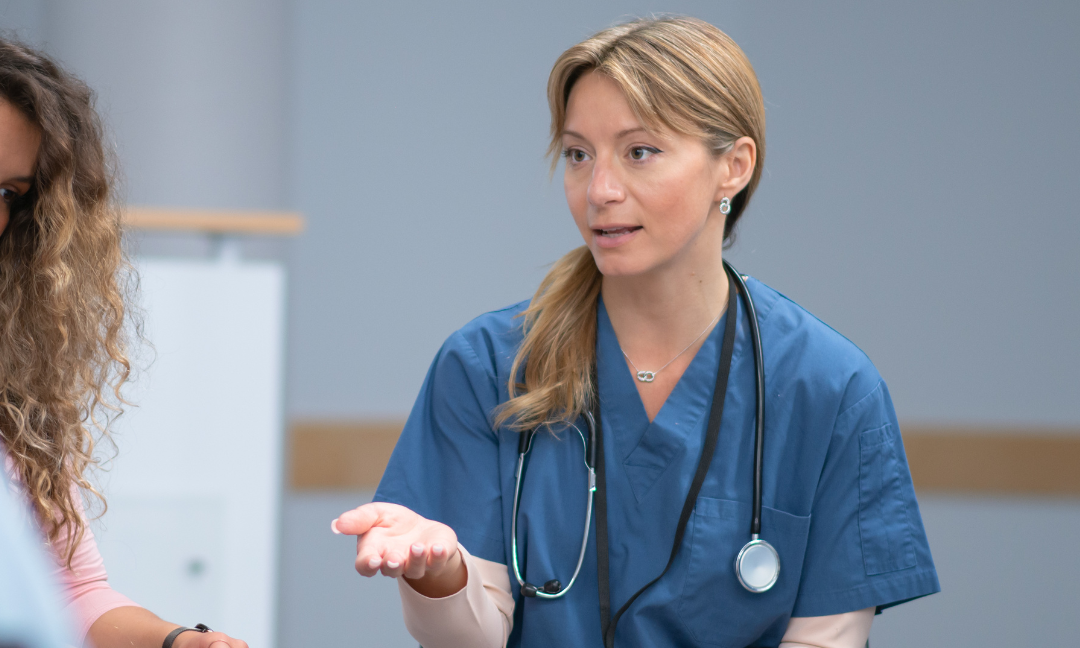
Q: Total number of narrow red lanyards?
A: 0